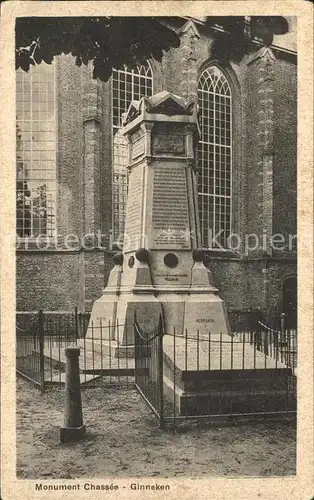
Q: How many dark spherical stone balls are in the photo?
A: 3